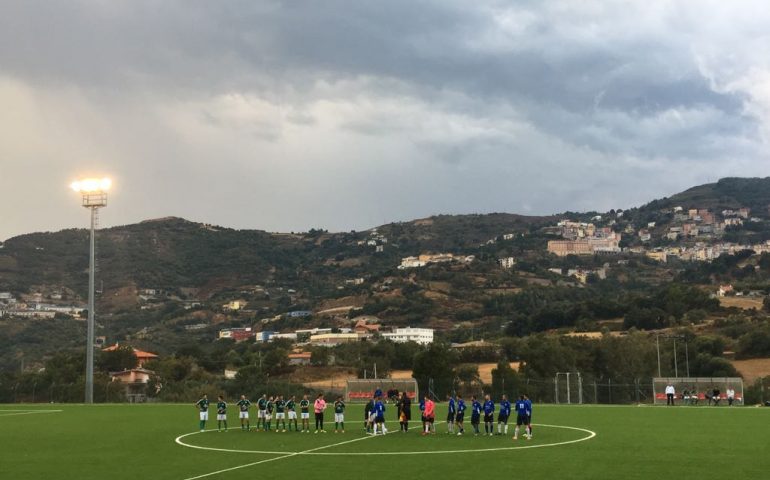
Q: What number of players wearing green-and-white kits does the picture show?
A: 9